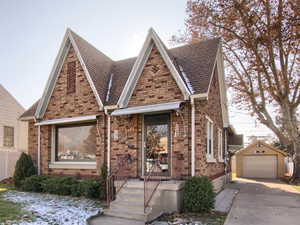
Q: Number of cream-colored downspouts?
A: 3